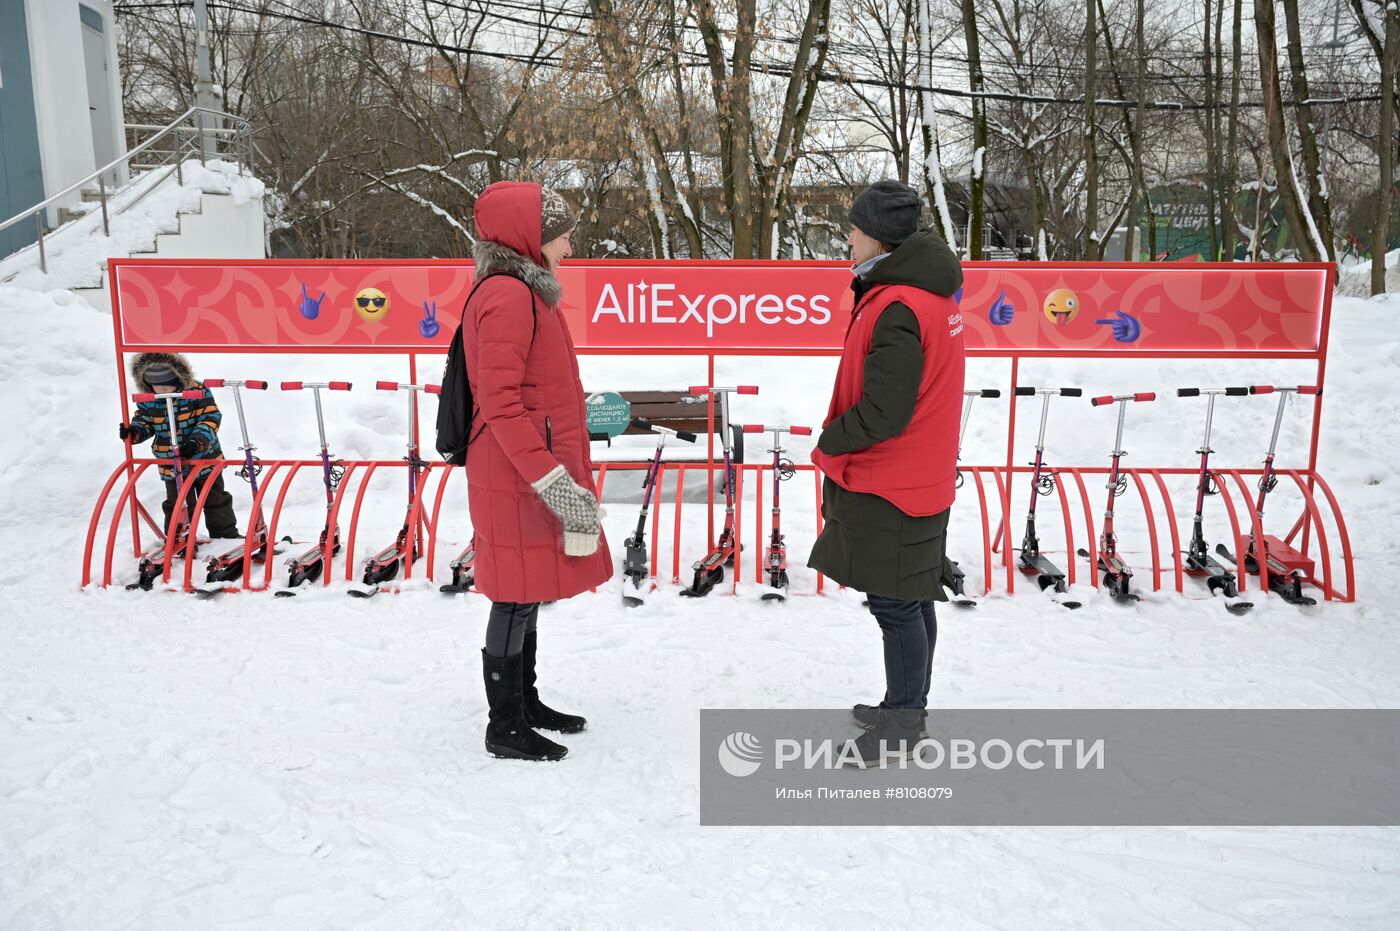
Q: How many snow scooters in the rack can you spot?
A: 13